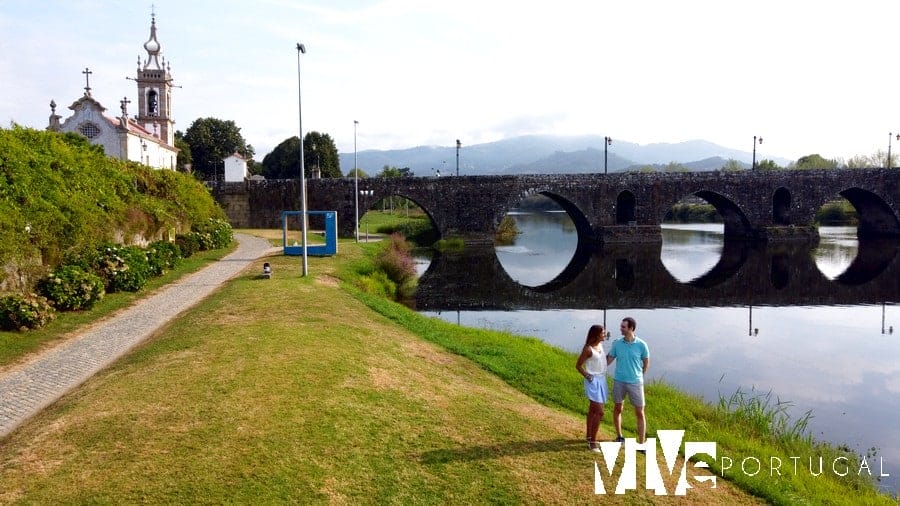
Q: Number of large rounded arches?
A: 4